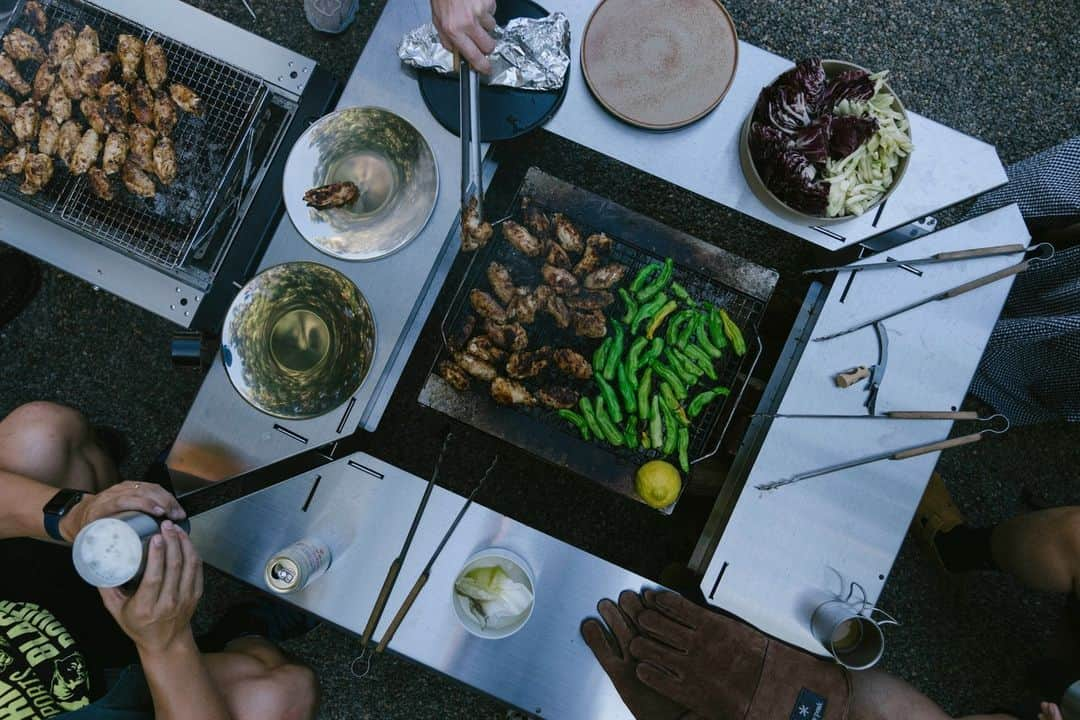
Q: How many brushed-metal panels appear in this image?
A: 4